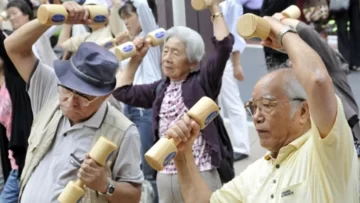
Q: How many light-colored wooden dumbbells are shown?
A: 8